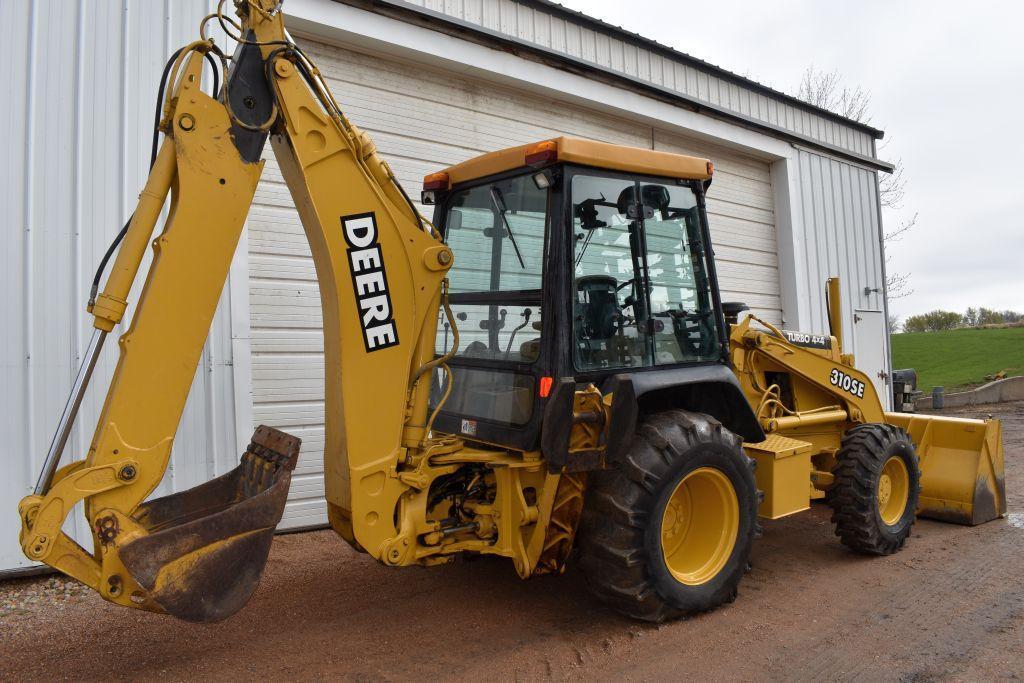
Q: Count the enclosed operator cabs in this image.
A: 1